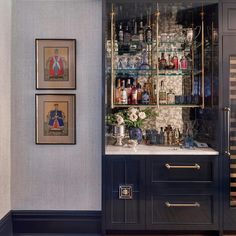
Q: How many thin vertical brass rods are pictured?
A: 3